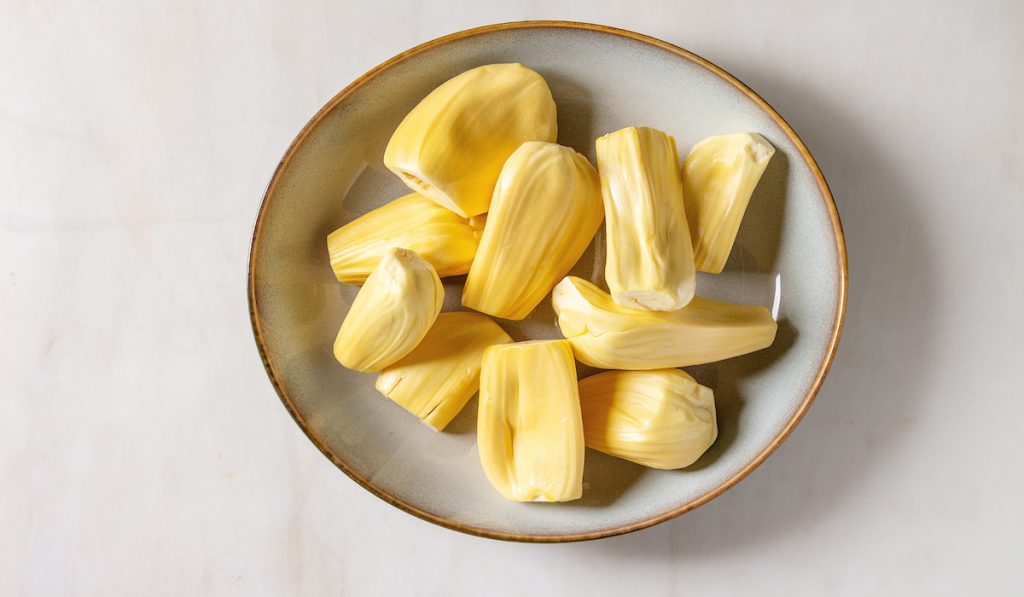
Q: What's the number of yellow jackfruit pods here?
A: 10